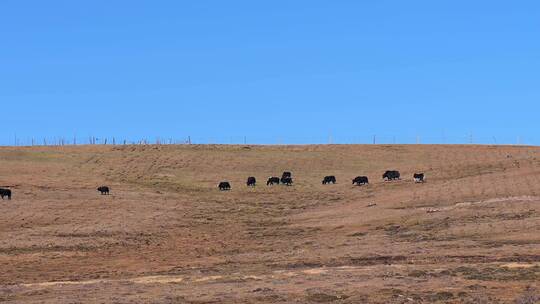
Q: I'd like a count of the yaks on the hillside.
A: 11